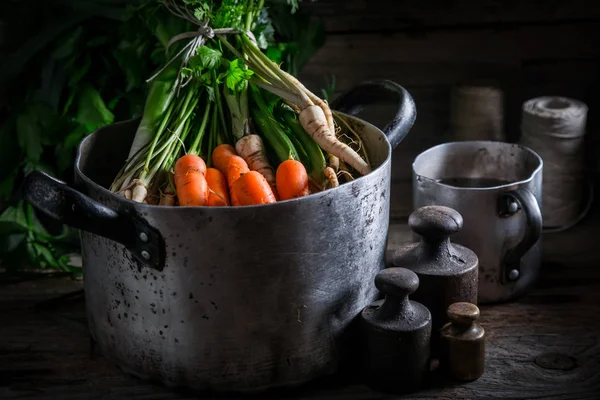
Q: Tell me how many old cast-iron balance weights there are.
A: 3